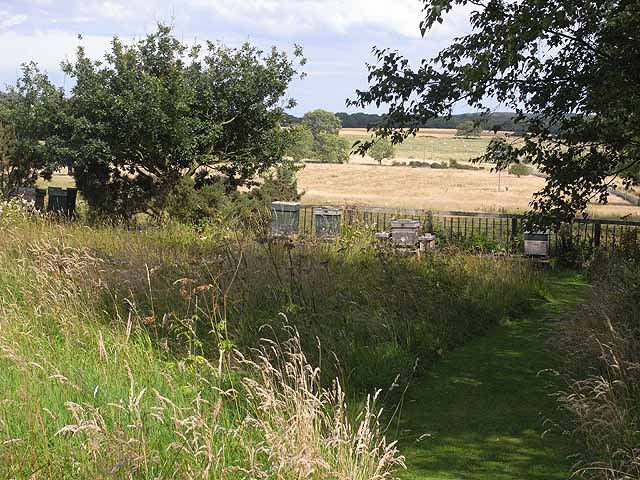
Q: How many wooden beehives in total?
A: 6